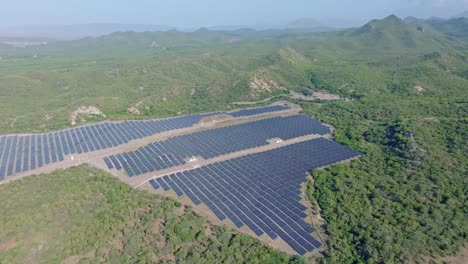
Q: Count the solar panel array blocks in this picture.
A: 3